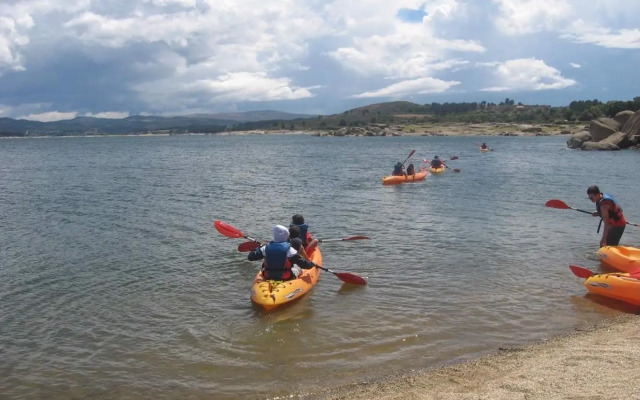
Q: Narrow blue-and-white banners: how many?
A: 0